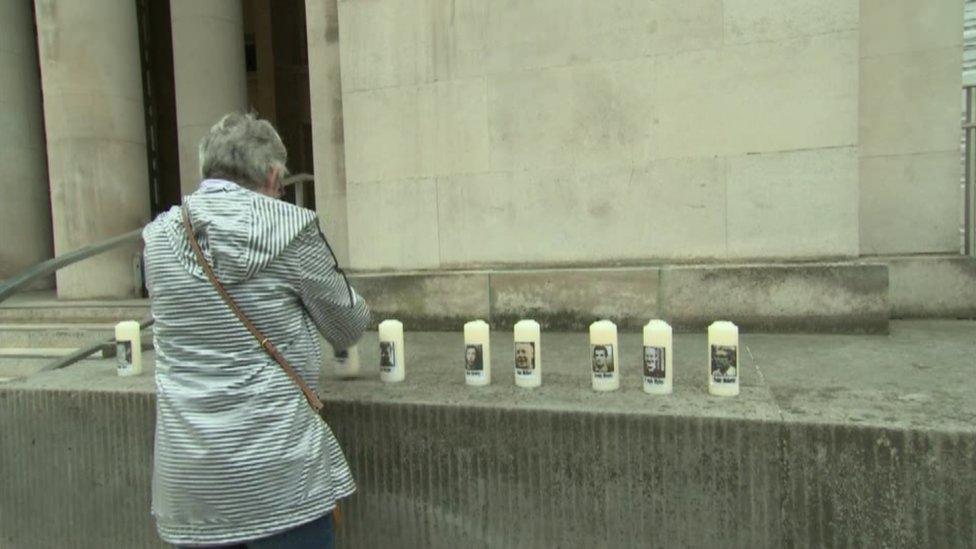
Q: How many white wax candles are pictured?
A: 8